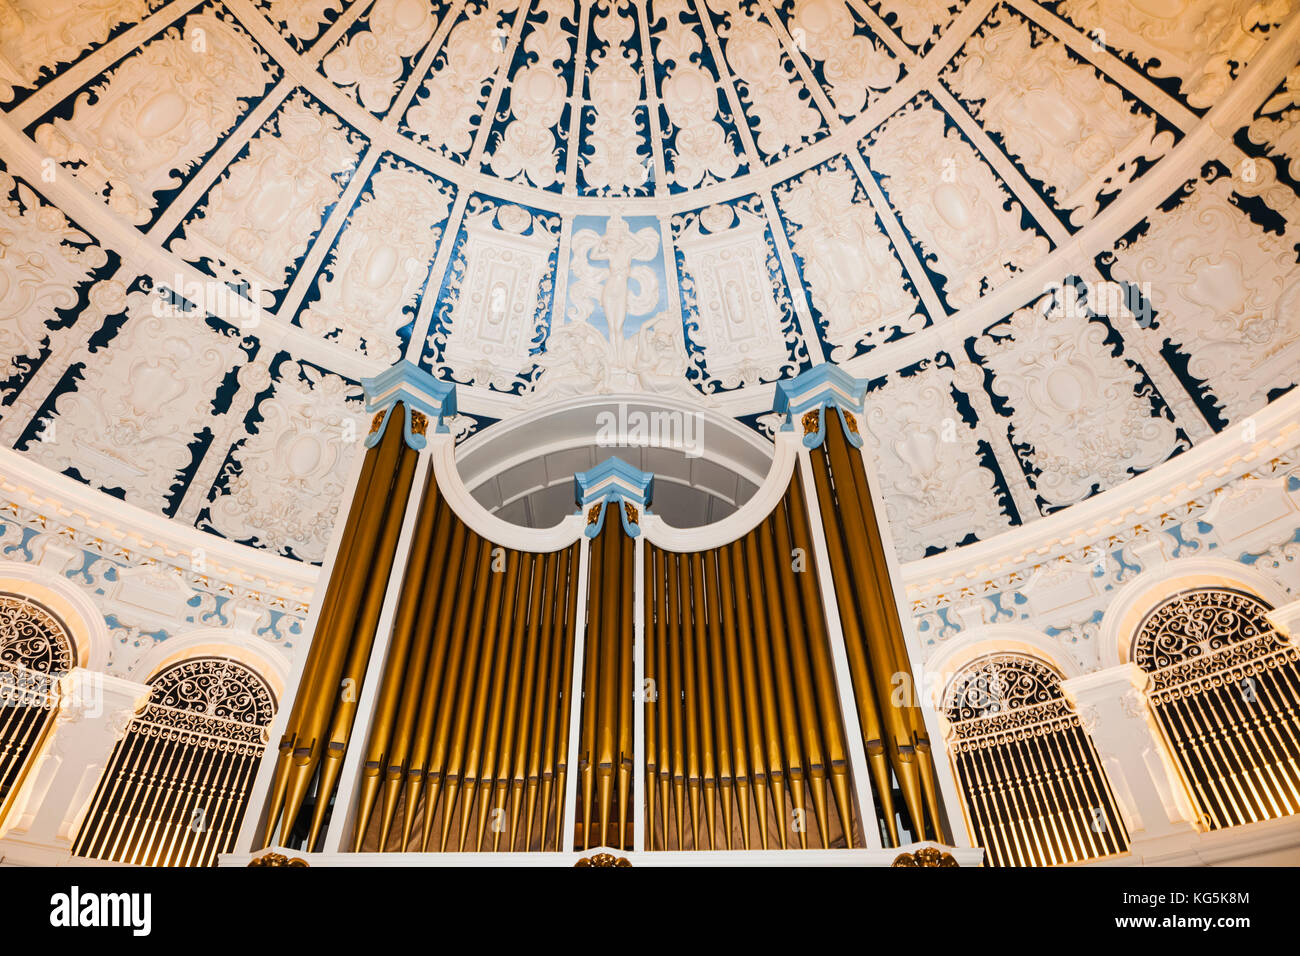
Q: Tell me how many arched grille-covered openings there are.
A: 4